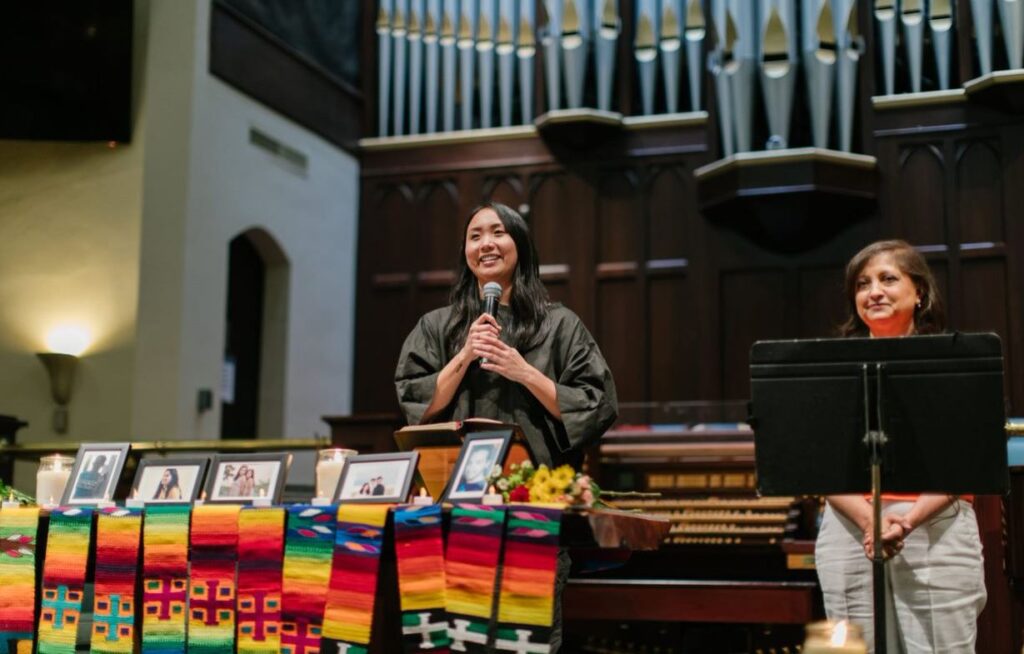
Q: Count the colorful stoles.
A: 11